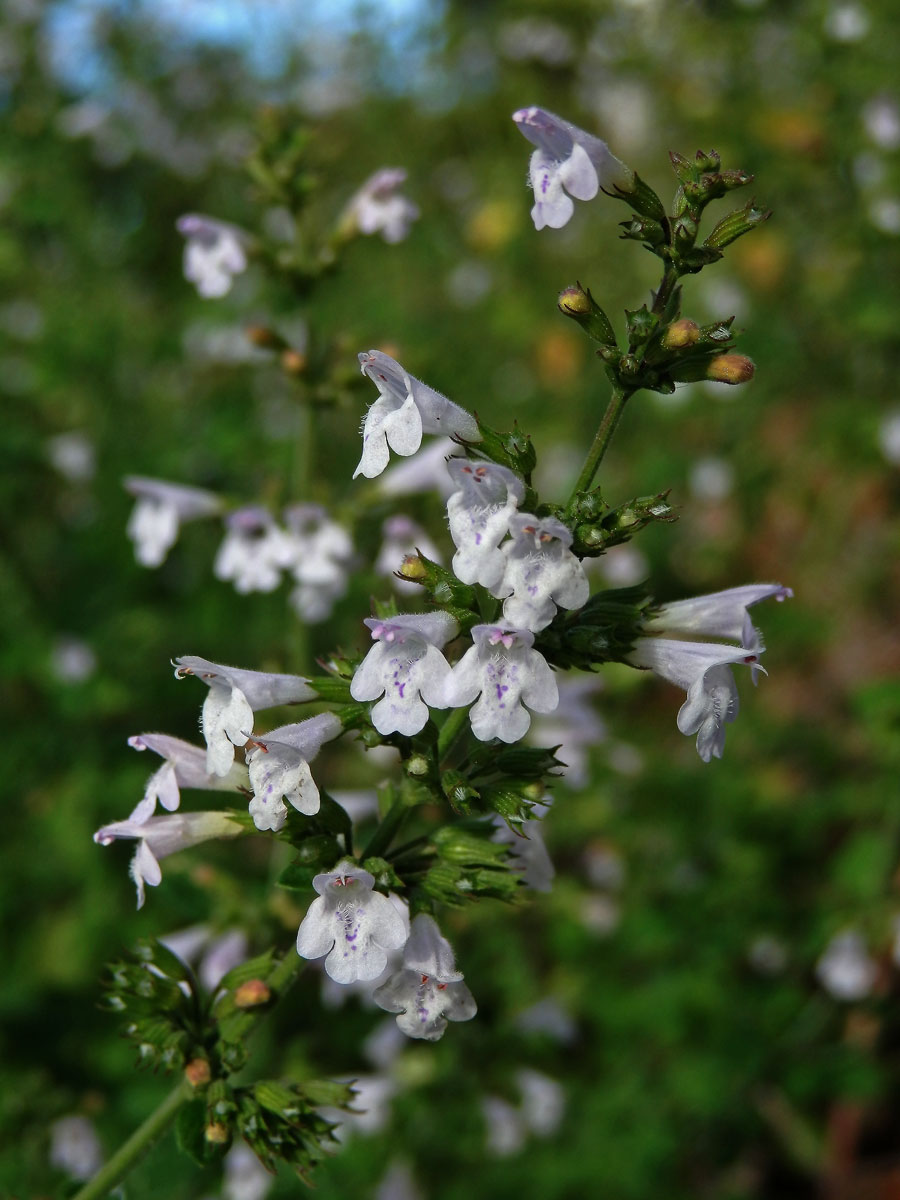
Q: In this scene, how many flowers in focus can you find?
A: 14